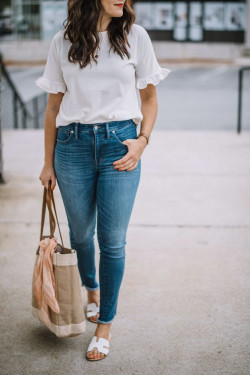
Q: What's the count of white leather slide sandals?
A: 2